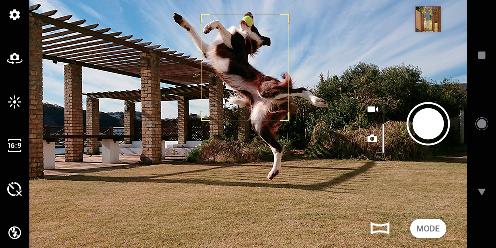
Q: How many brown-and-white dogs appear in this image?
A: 1